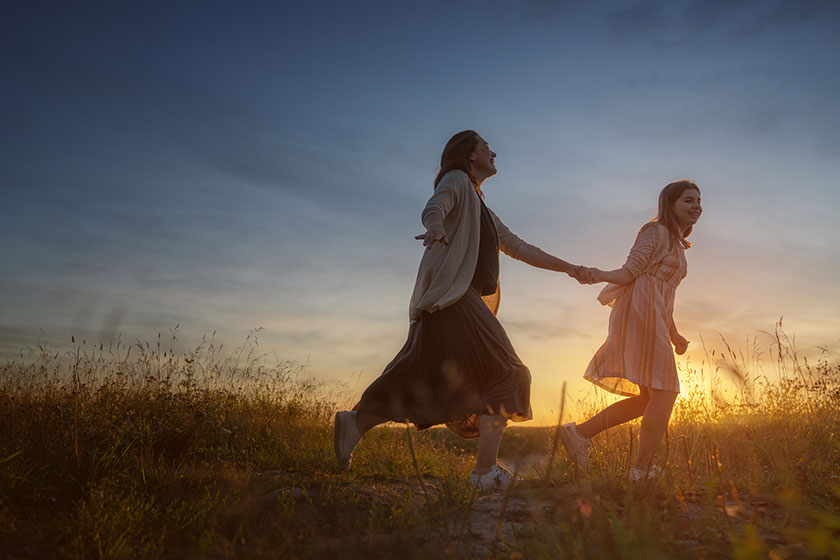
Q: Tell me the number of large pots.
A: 0